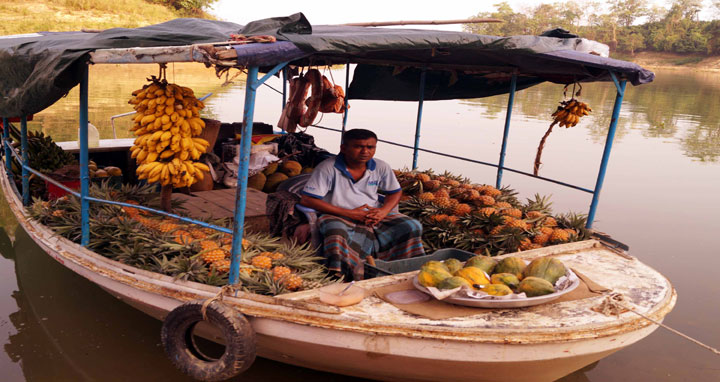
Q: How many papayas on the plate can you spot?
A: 11